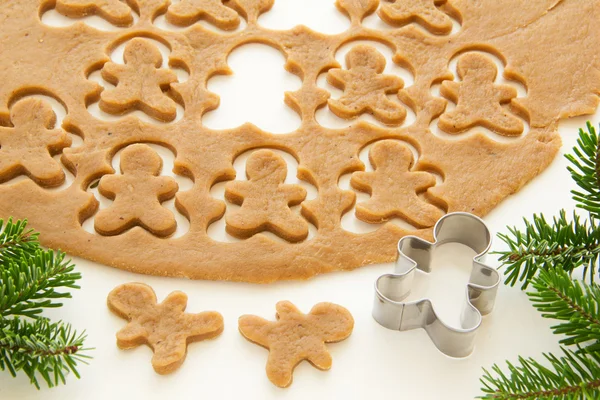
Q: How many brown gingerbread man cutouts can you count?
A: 12